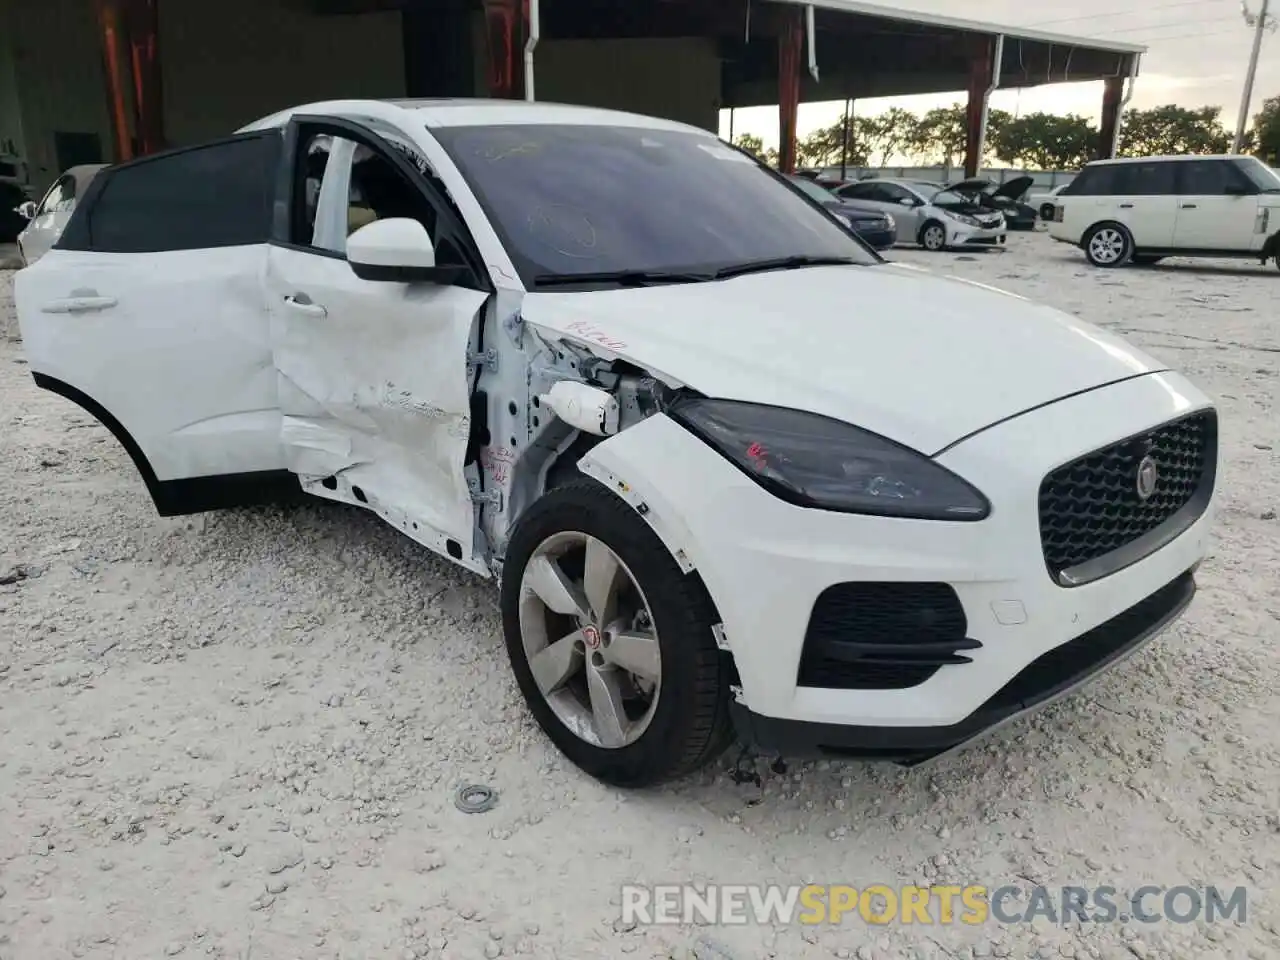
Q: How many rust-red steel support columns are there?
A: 5